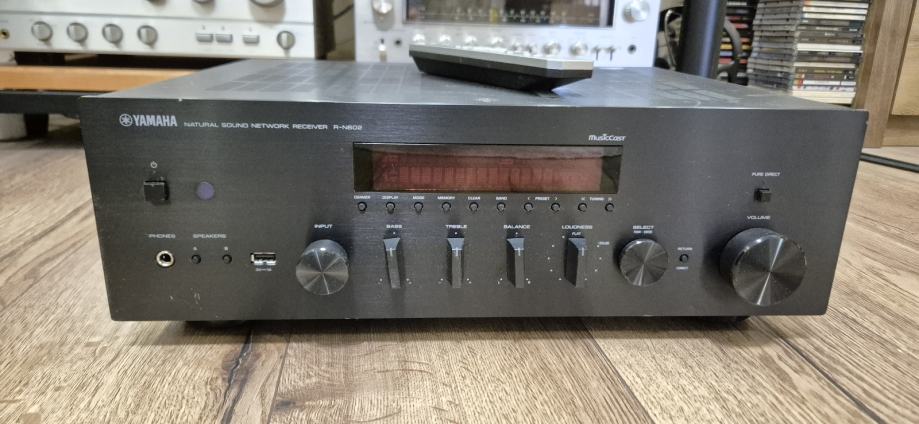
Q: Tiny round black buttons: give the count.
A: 13